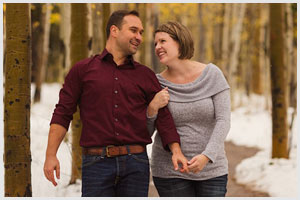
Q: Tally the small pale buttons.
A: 5